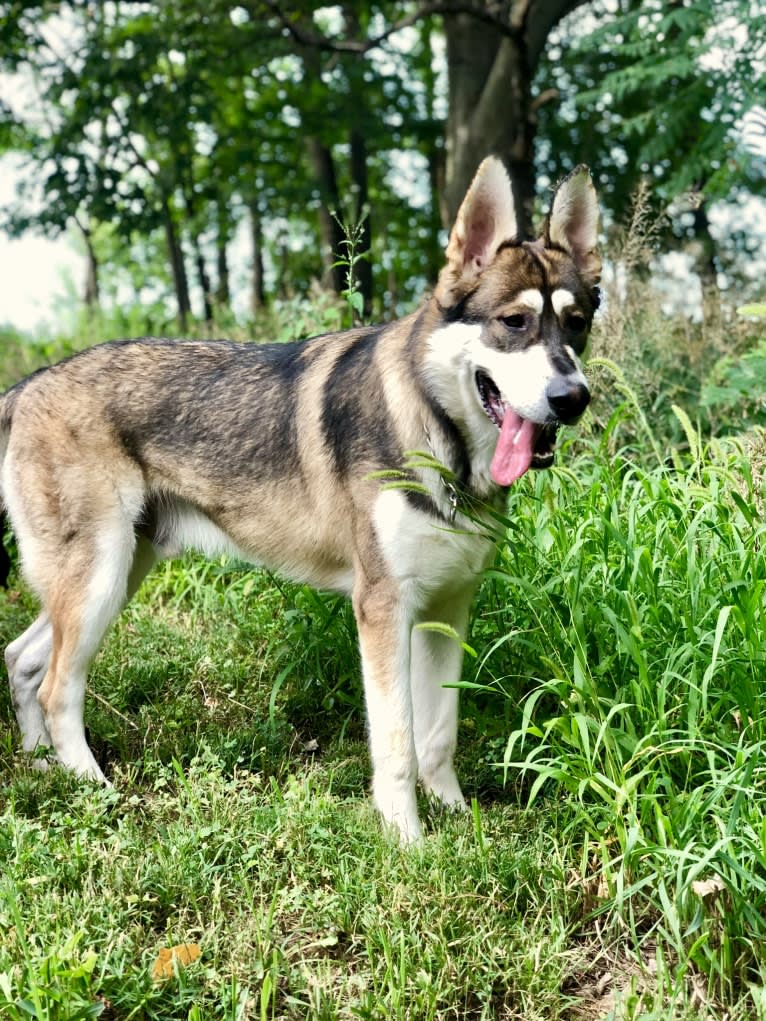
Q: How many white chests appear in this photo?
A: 1